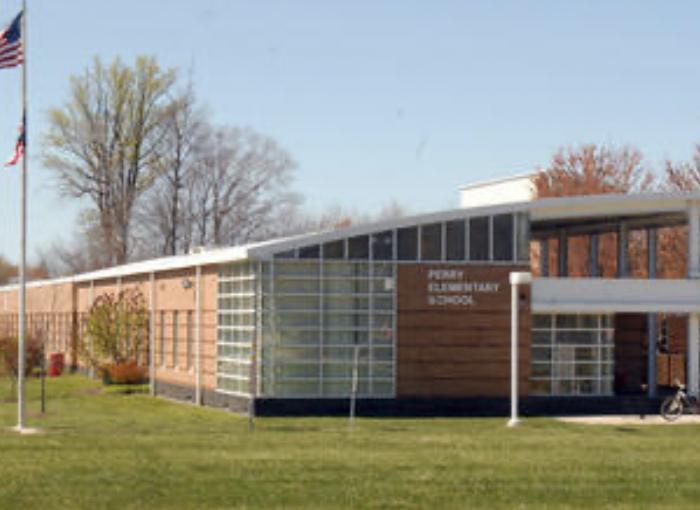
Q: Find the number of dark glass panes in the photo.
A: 10